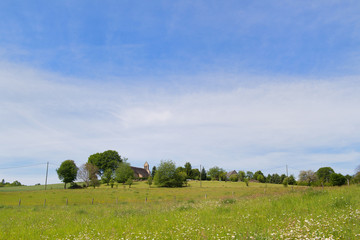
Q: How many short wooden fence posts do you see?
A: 13